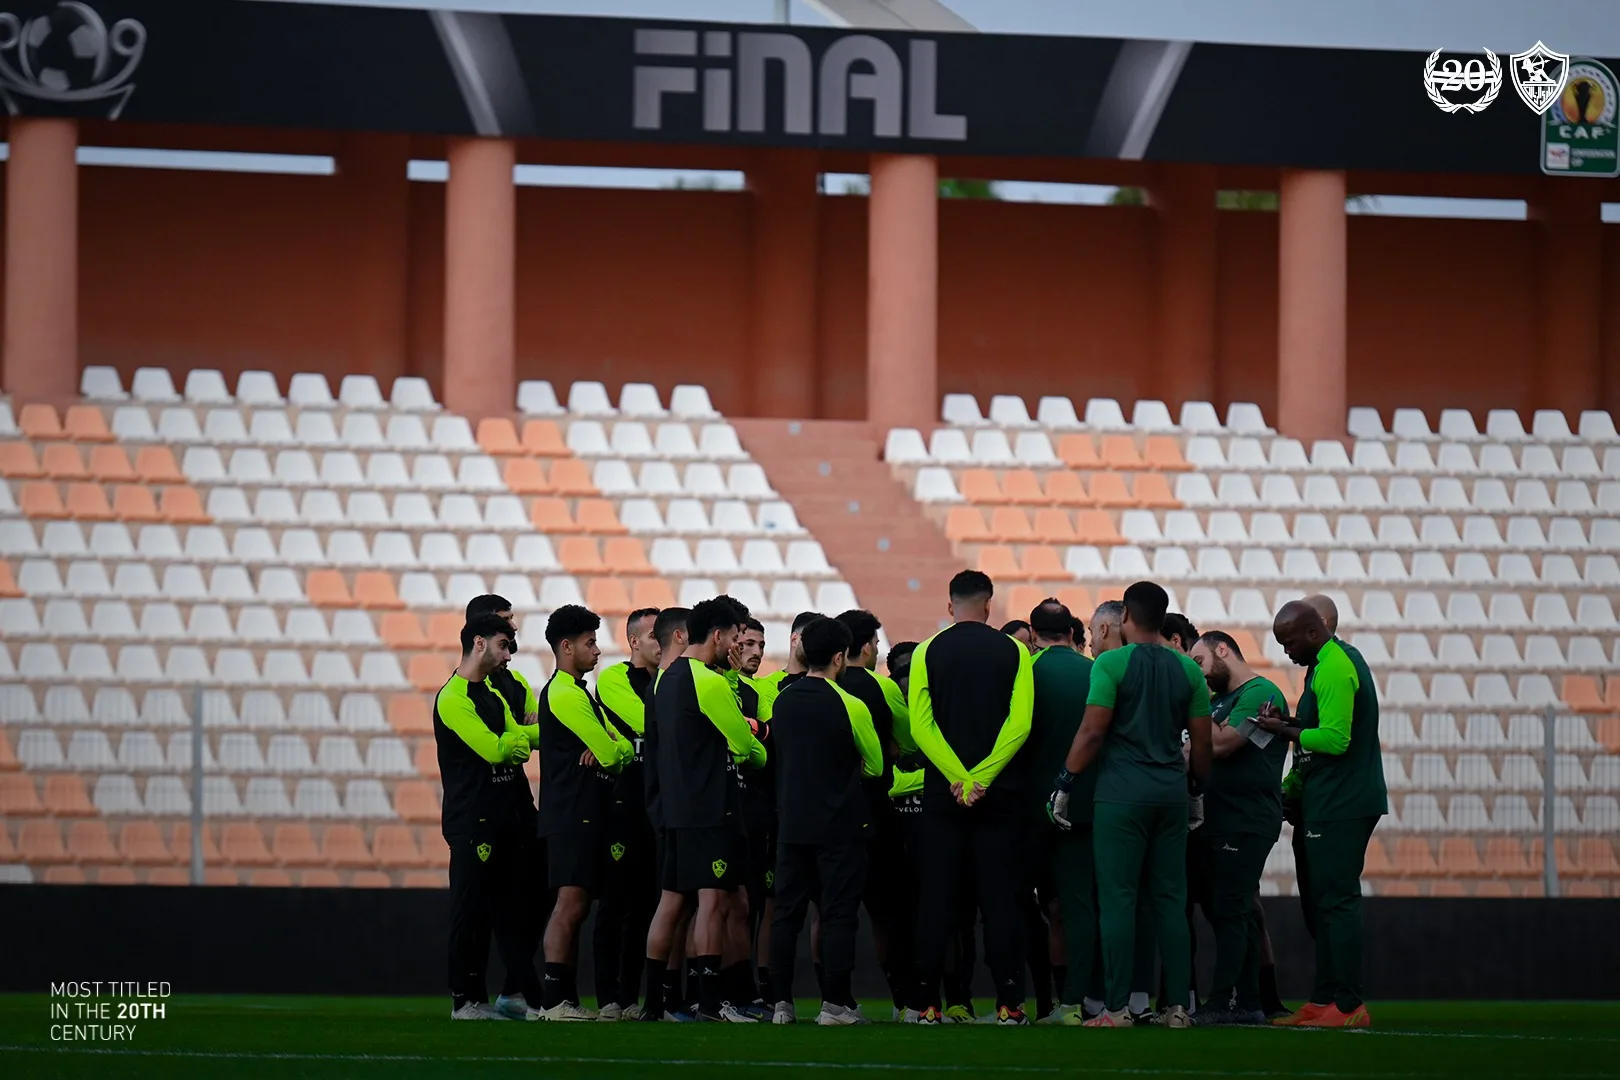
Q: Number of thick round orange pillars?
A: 4